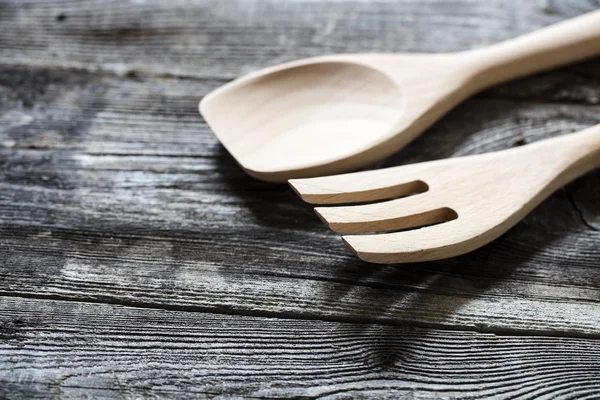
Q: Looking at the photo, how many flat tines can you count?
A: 3